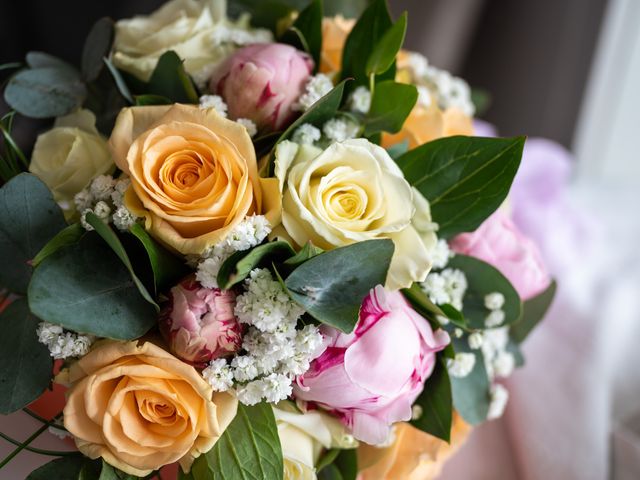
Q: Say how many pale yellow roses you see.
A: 4